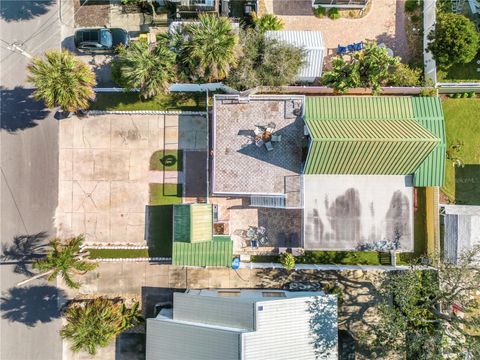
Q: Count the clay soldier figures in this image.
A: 0